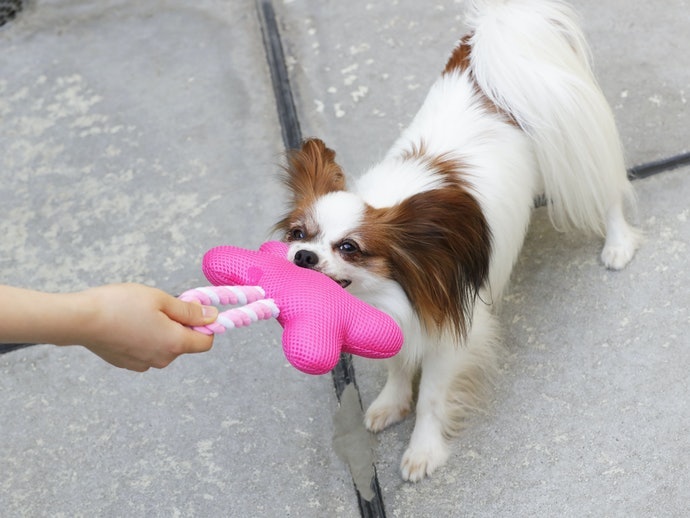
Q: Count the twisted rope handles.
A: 1